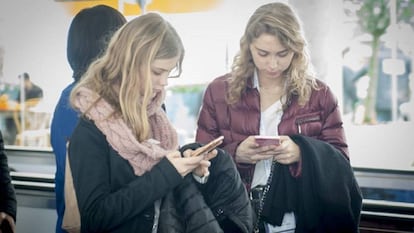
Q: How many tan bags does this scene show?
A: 1